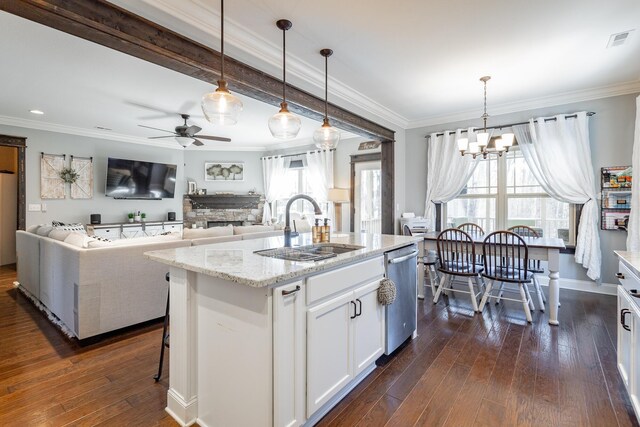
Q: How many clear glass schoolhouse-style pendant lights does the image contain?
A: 3